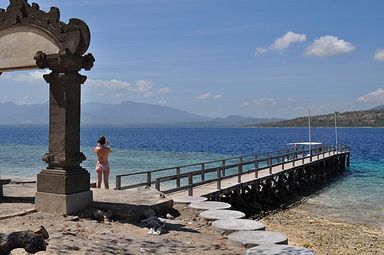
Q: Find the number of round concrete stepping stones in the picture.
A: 6